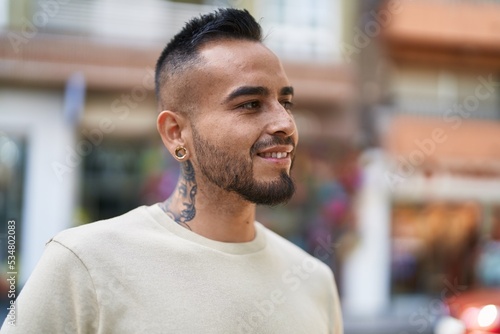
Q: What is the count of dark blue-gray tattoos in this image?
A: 1